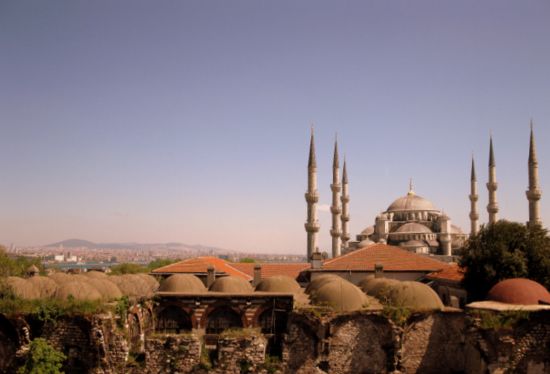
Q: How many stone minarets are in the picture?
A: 6